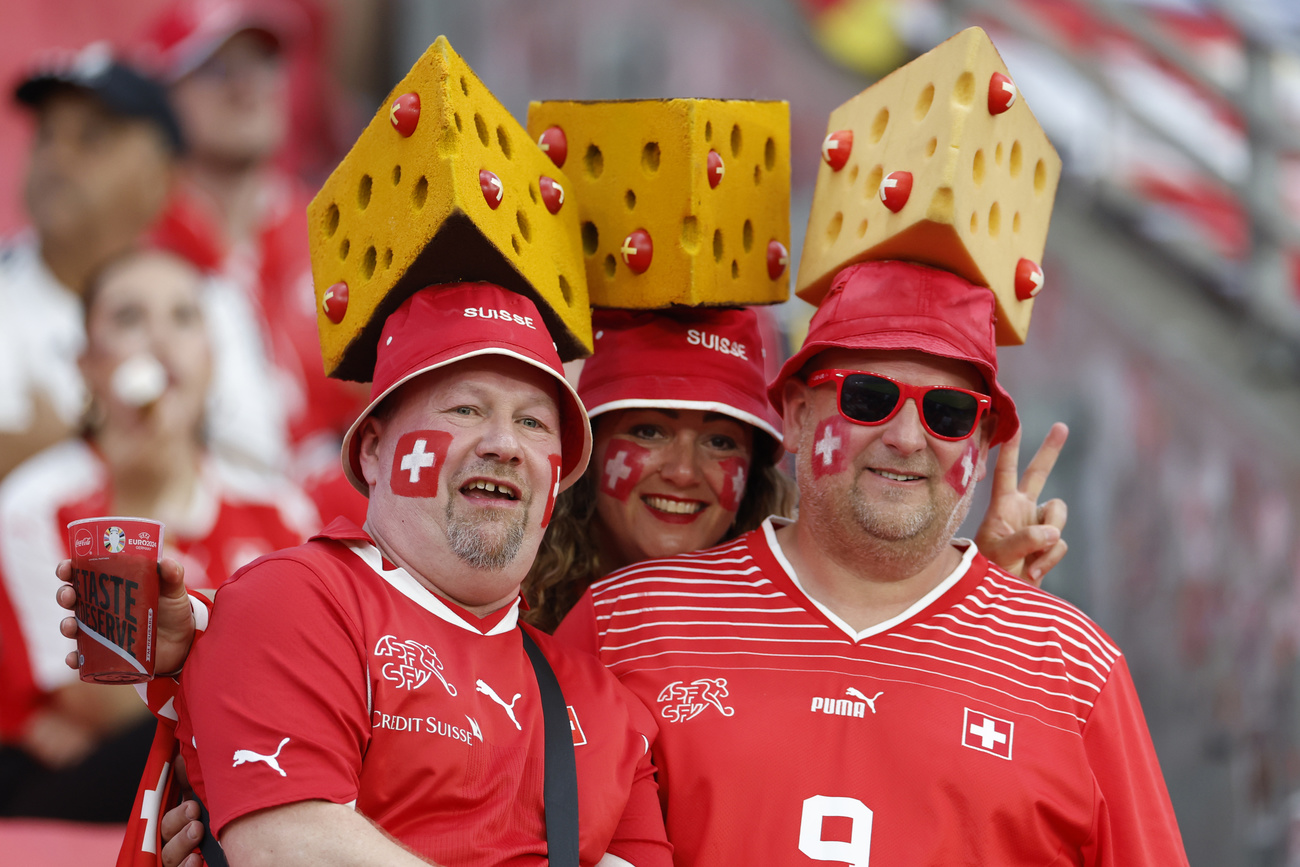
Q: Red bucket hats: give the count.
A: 3